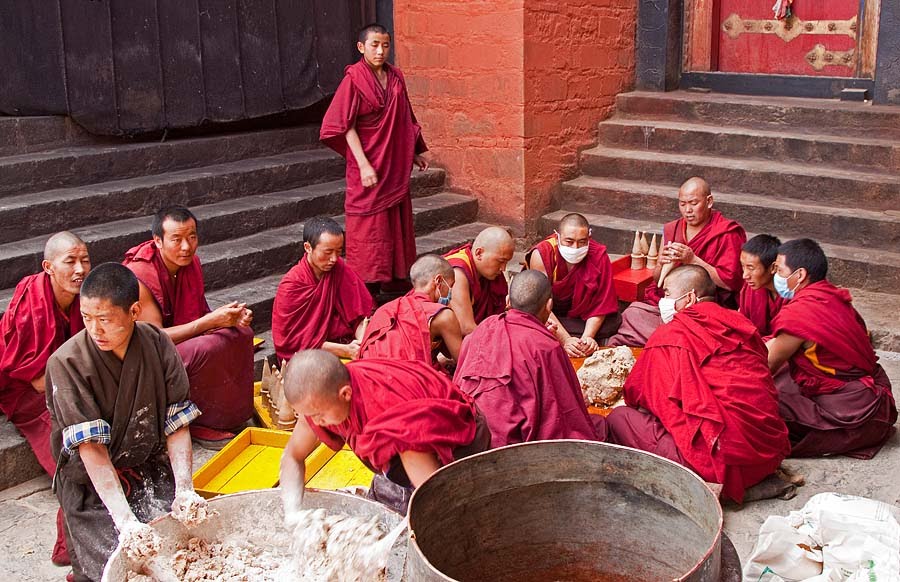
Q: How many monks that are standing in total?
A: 1